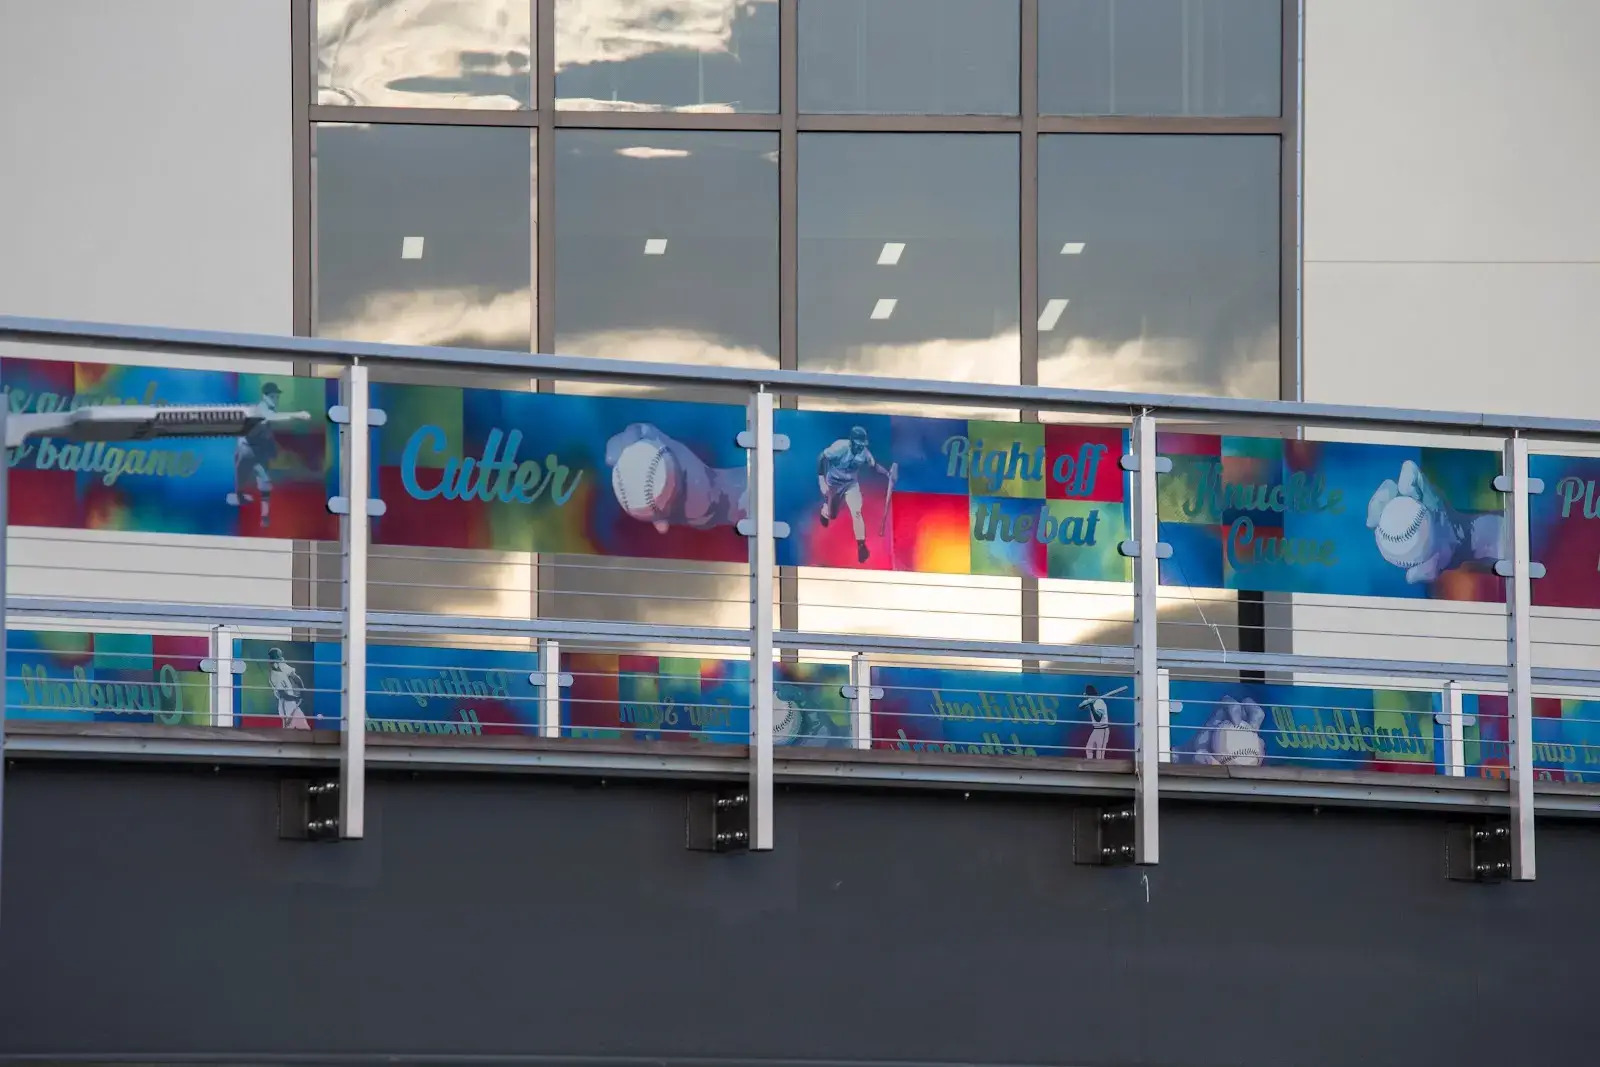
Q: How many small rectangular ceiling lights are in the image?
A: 6